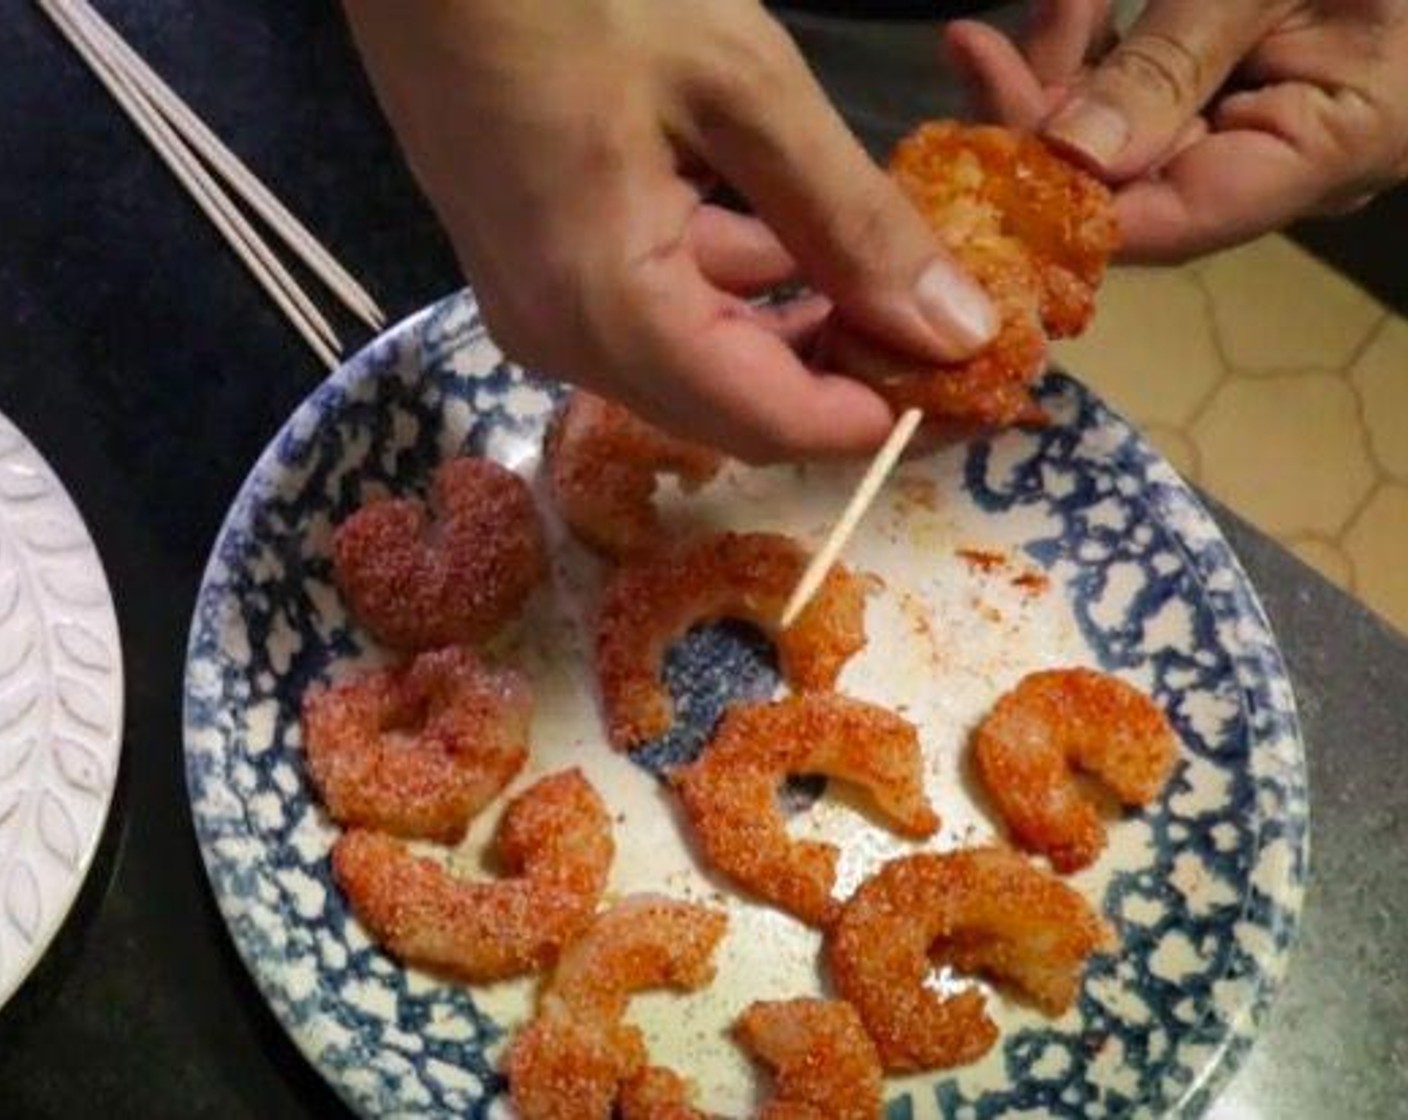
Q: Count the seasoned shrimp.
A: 11